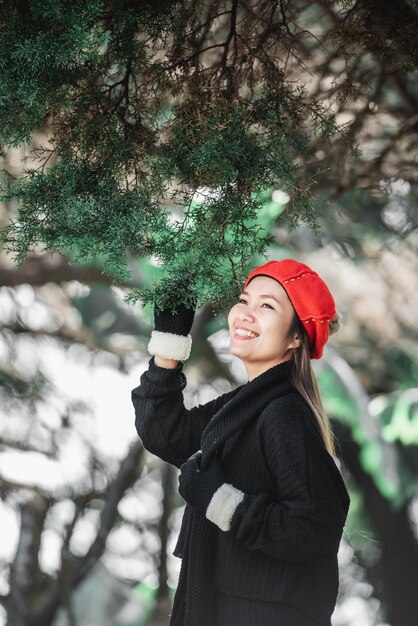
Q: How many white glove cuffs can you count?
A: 2